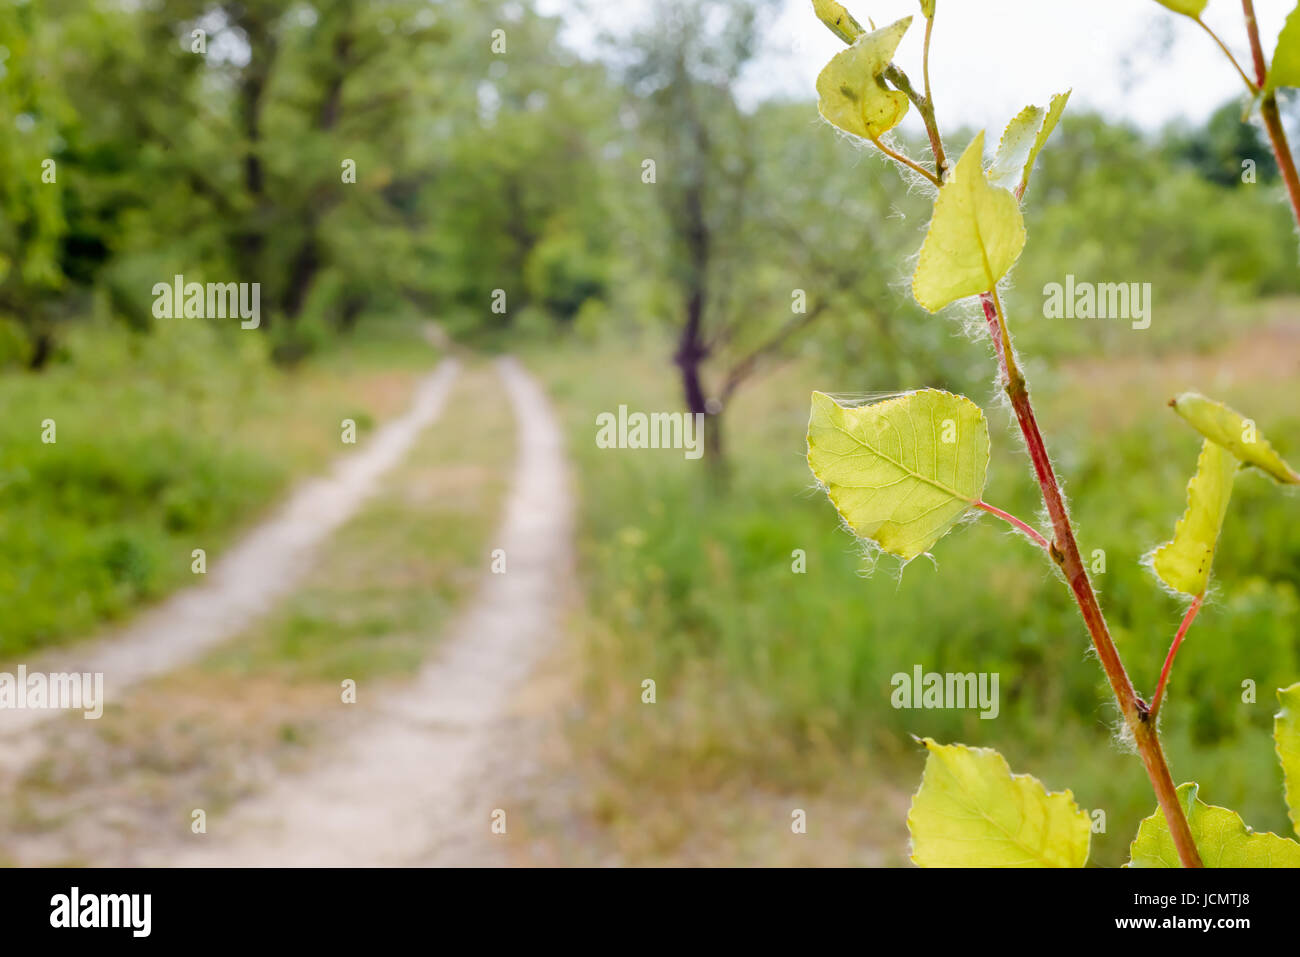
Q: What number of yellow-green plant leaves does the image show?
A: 13